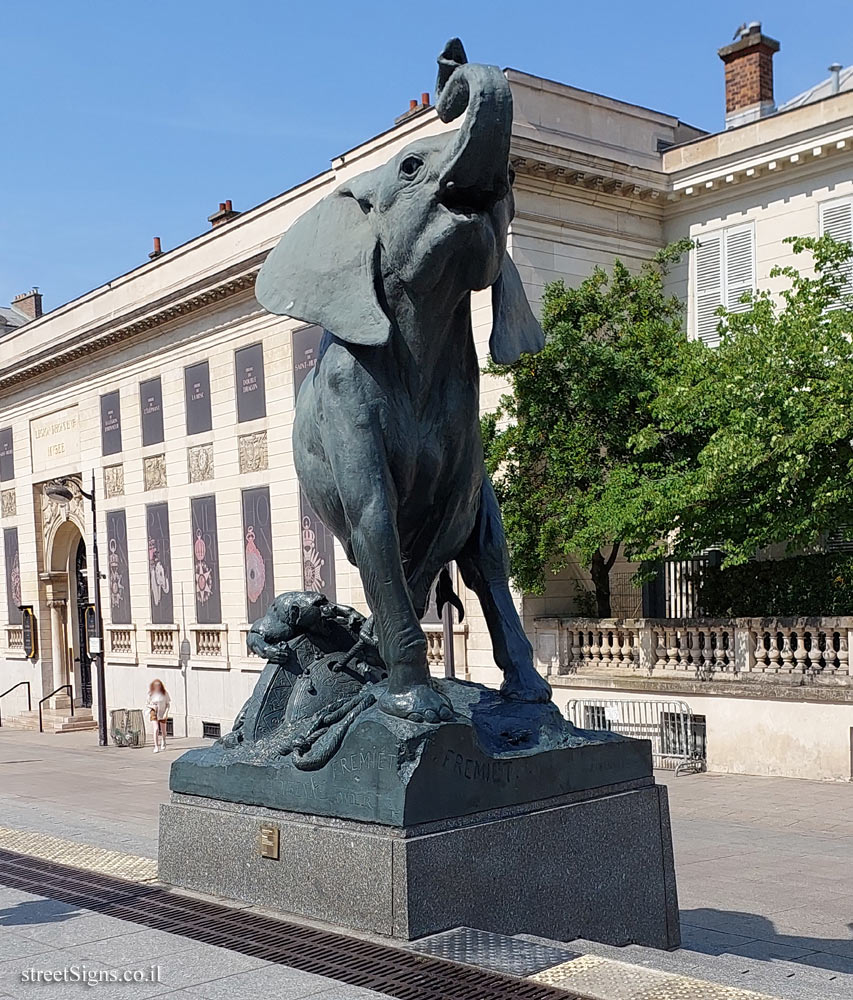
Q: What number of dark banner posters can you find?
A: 12